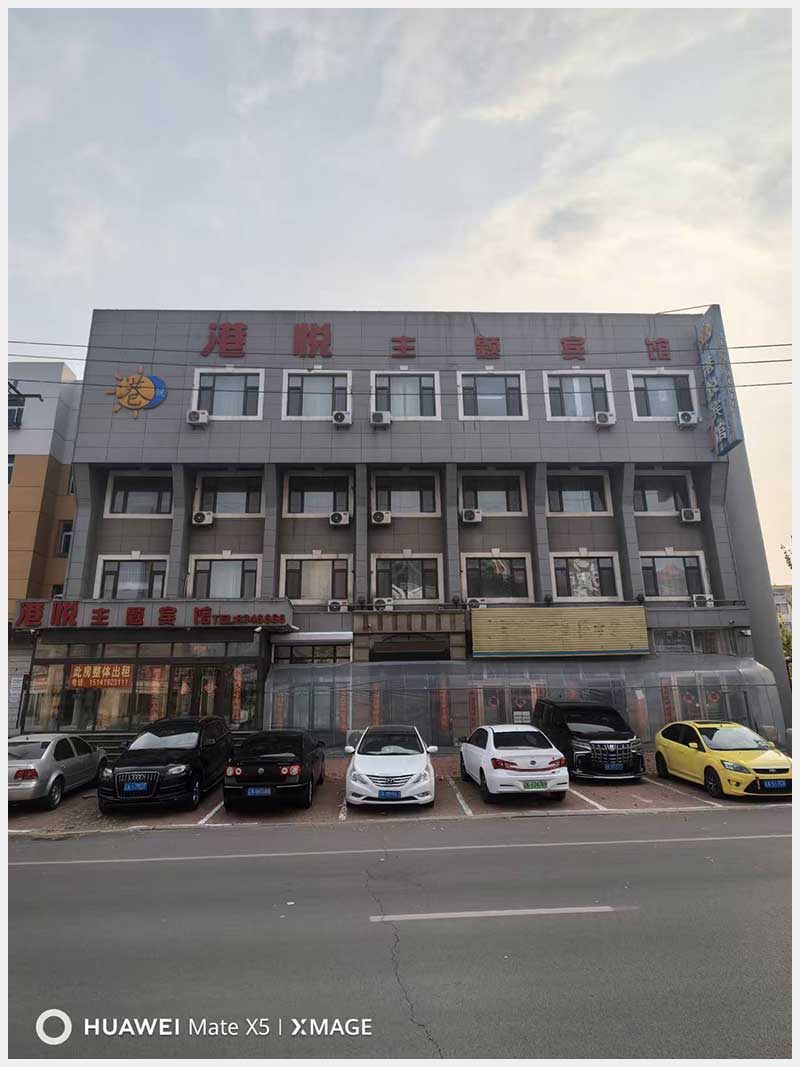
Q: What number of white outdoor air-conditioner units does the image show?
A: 14